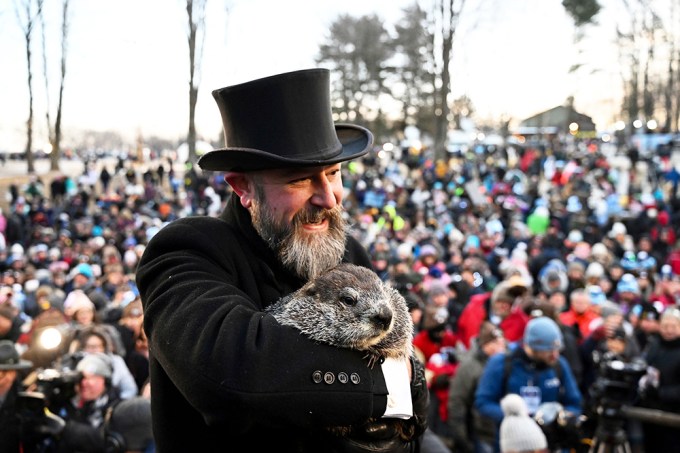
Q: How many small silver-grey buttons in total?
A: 4